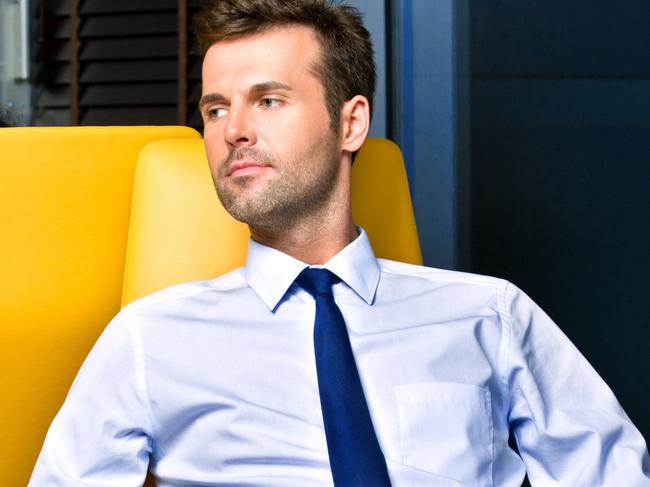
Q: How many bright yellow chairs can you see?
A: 2